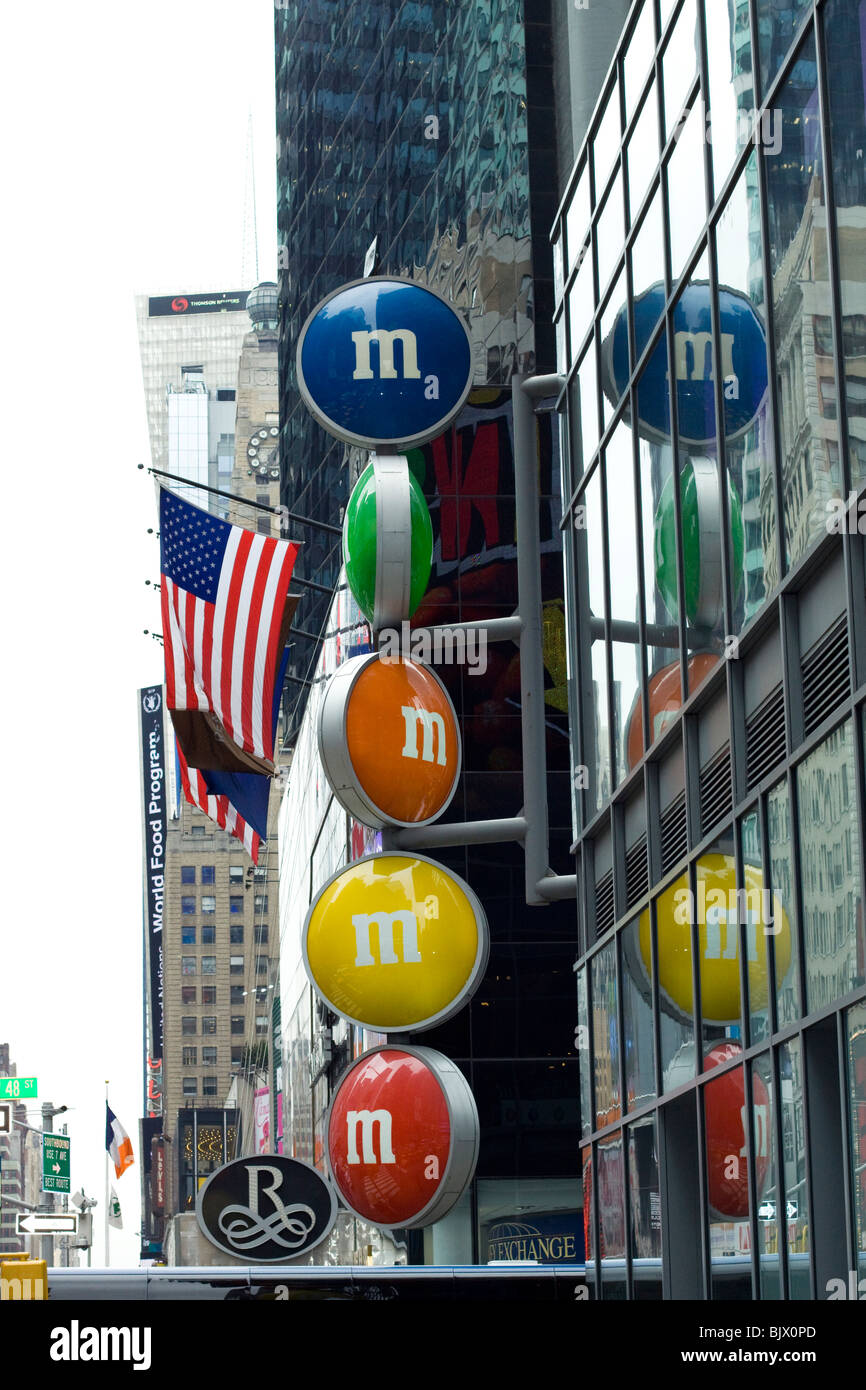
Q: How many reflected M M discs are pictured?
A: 5